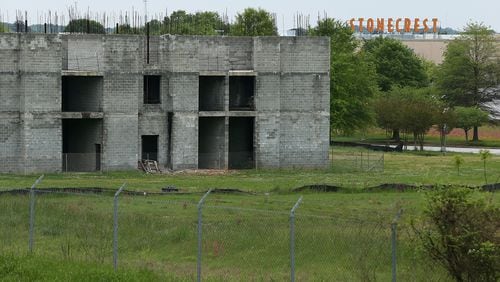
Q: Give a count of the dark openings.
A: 8